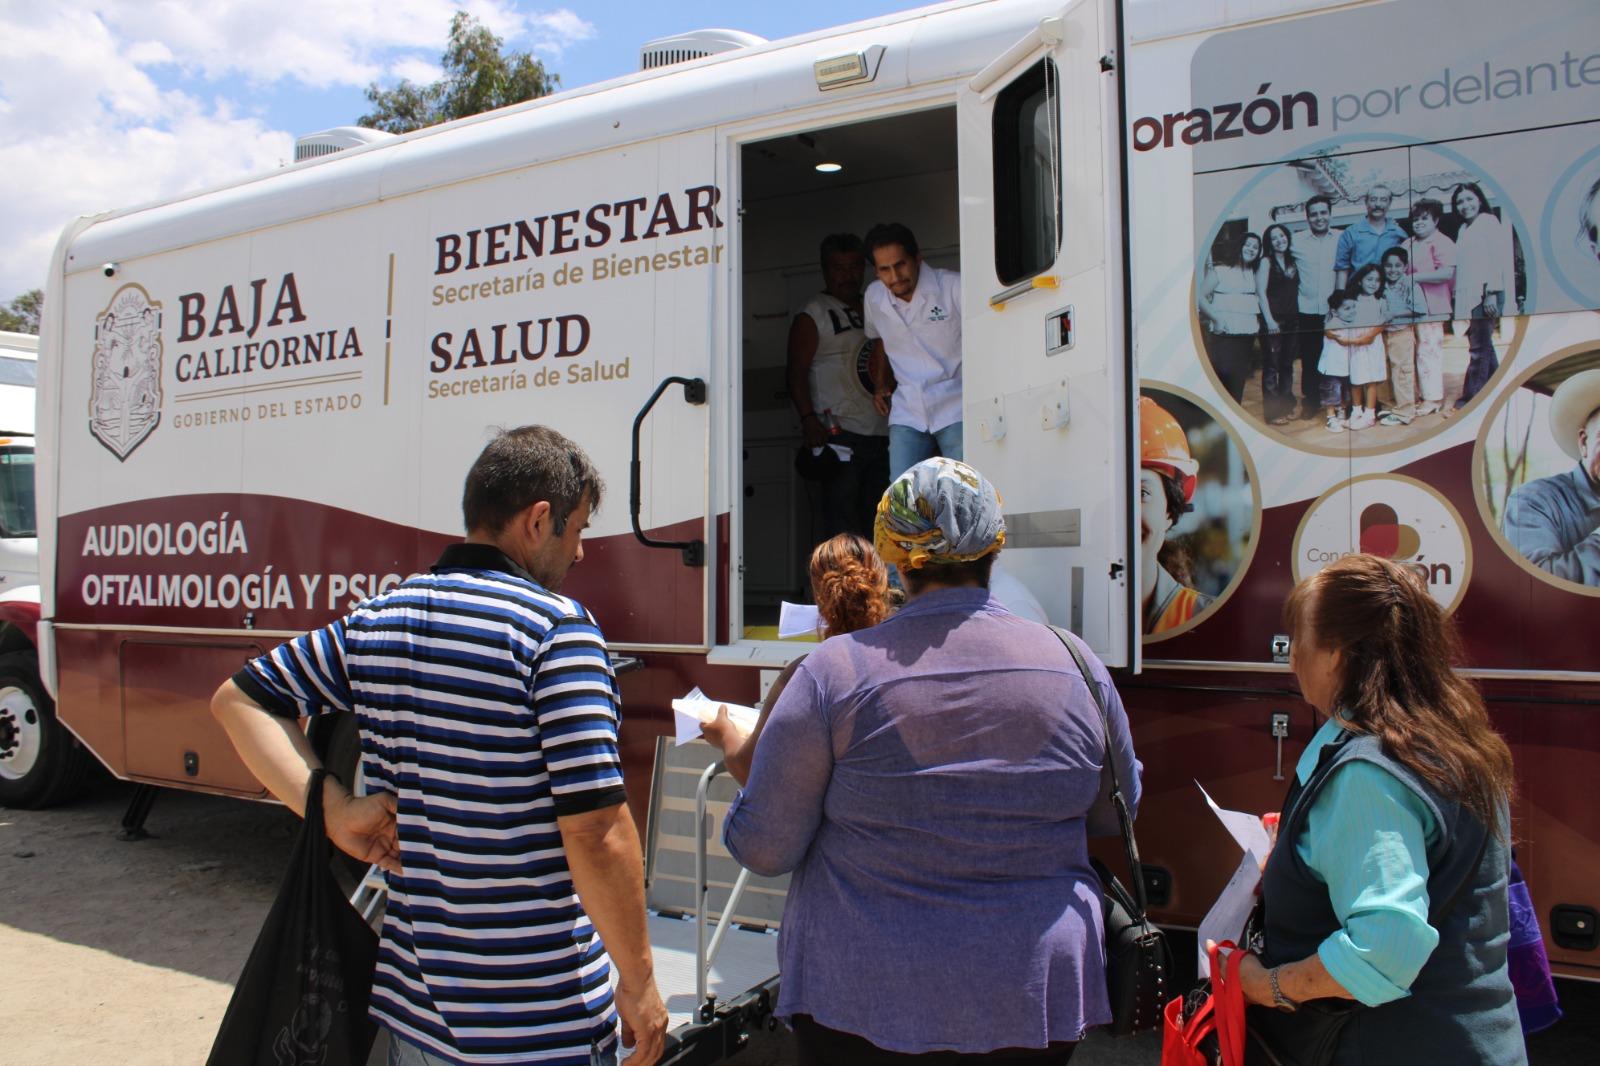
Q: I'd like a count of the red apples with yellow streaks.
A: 0